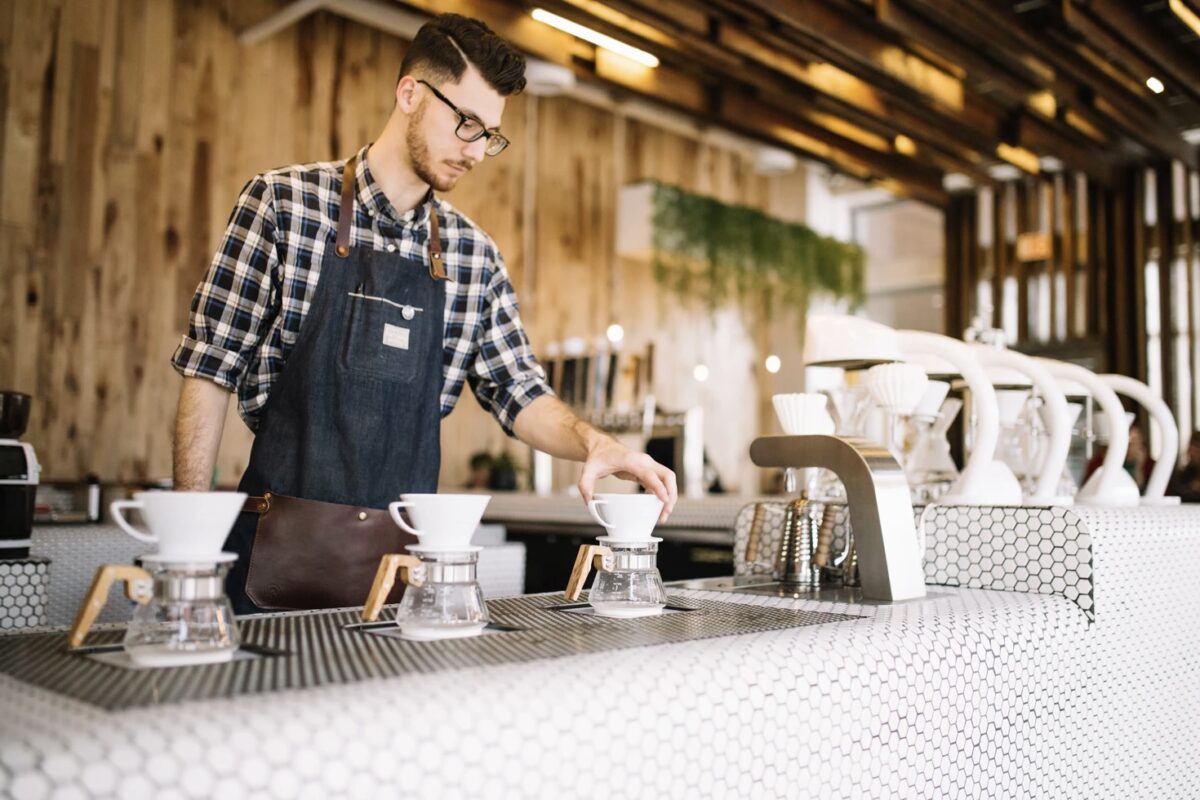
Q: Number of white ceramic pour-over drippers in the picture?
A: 3